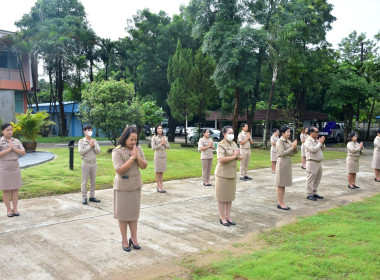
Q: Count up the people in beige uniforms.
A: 13